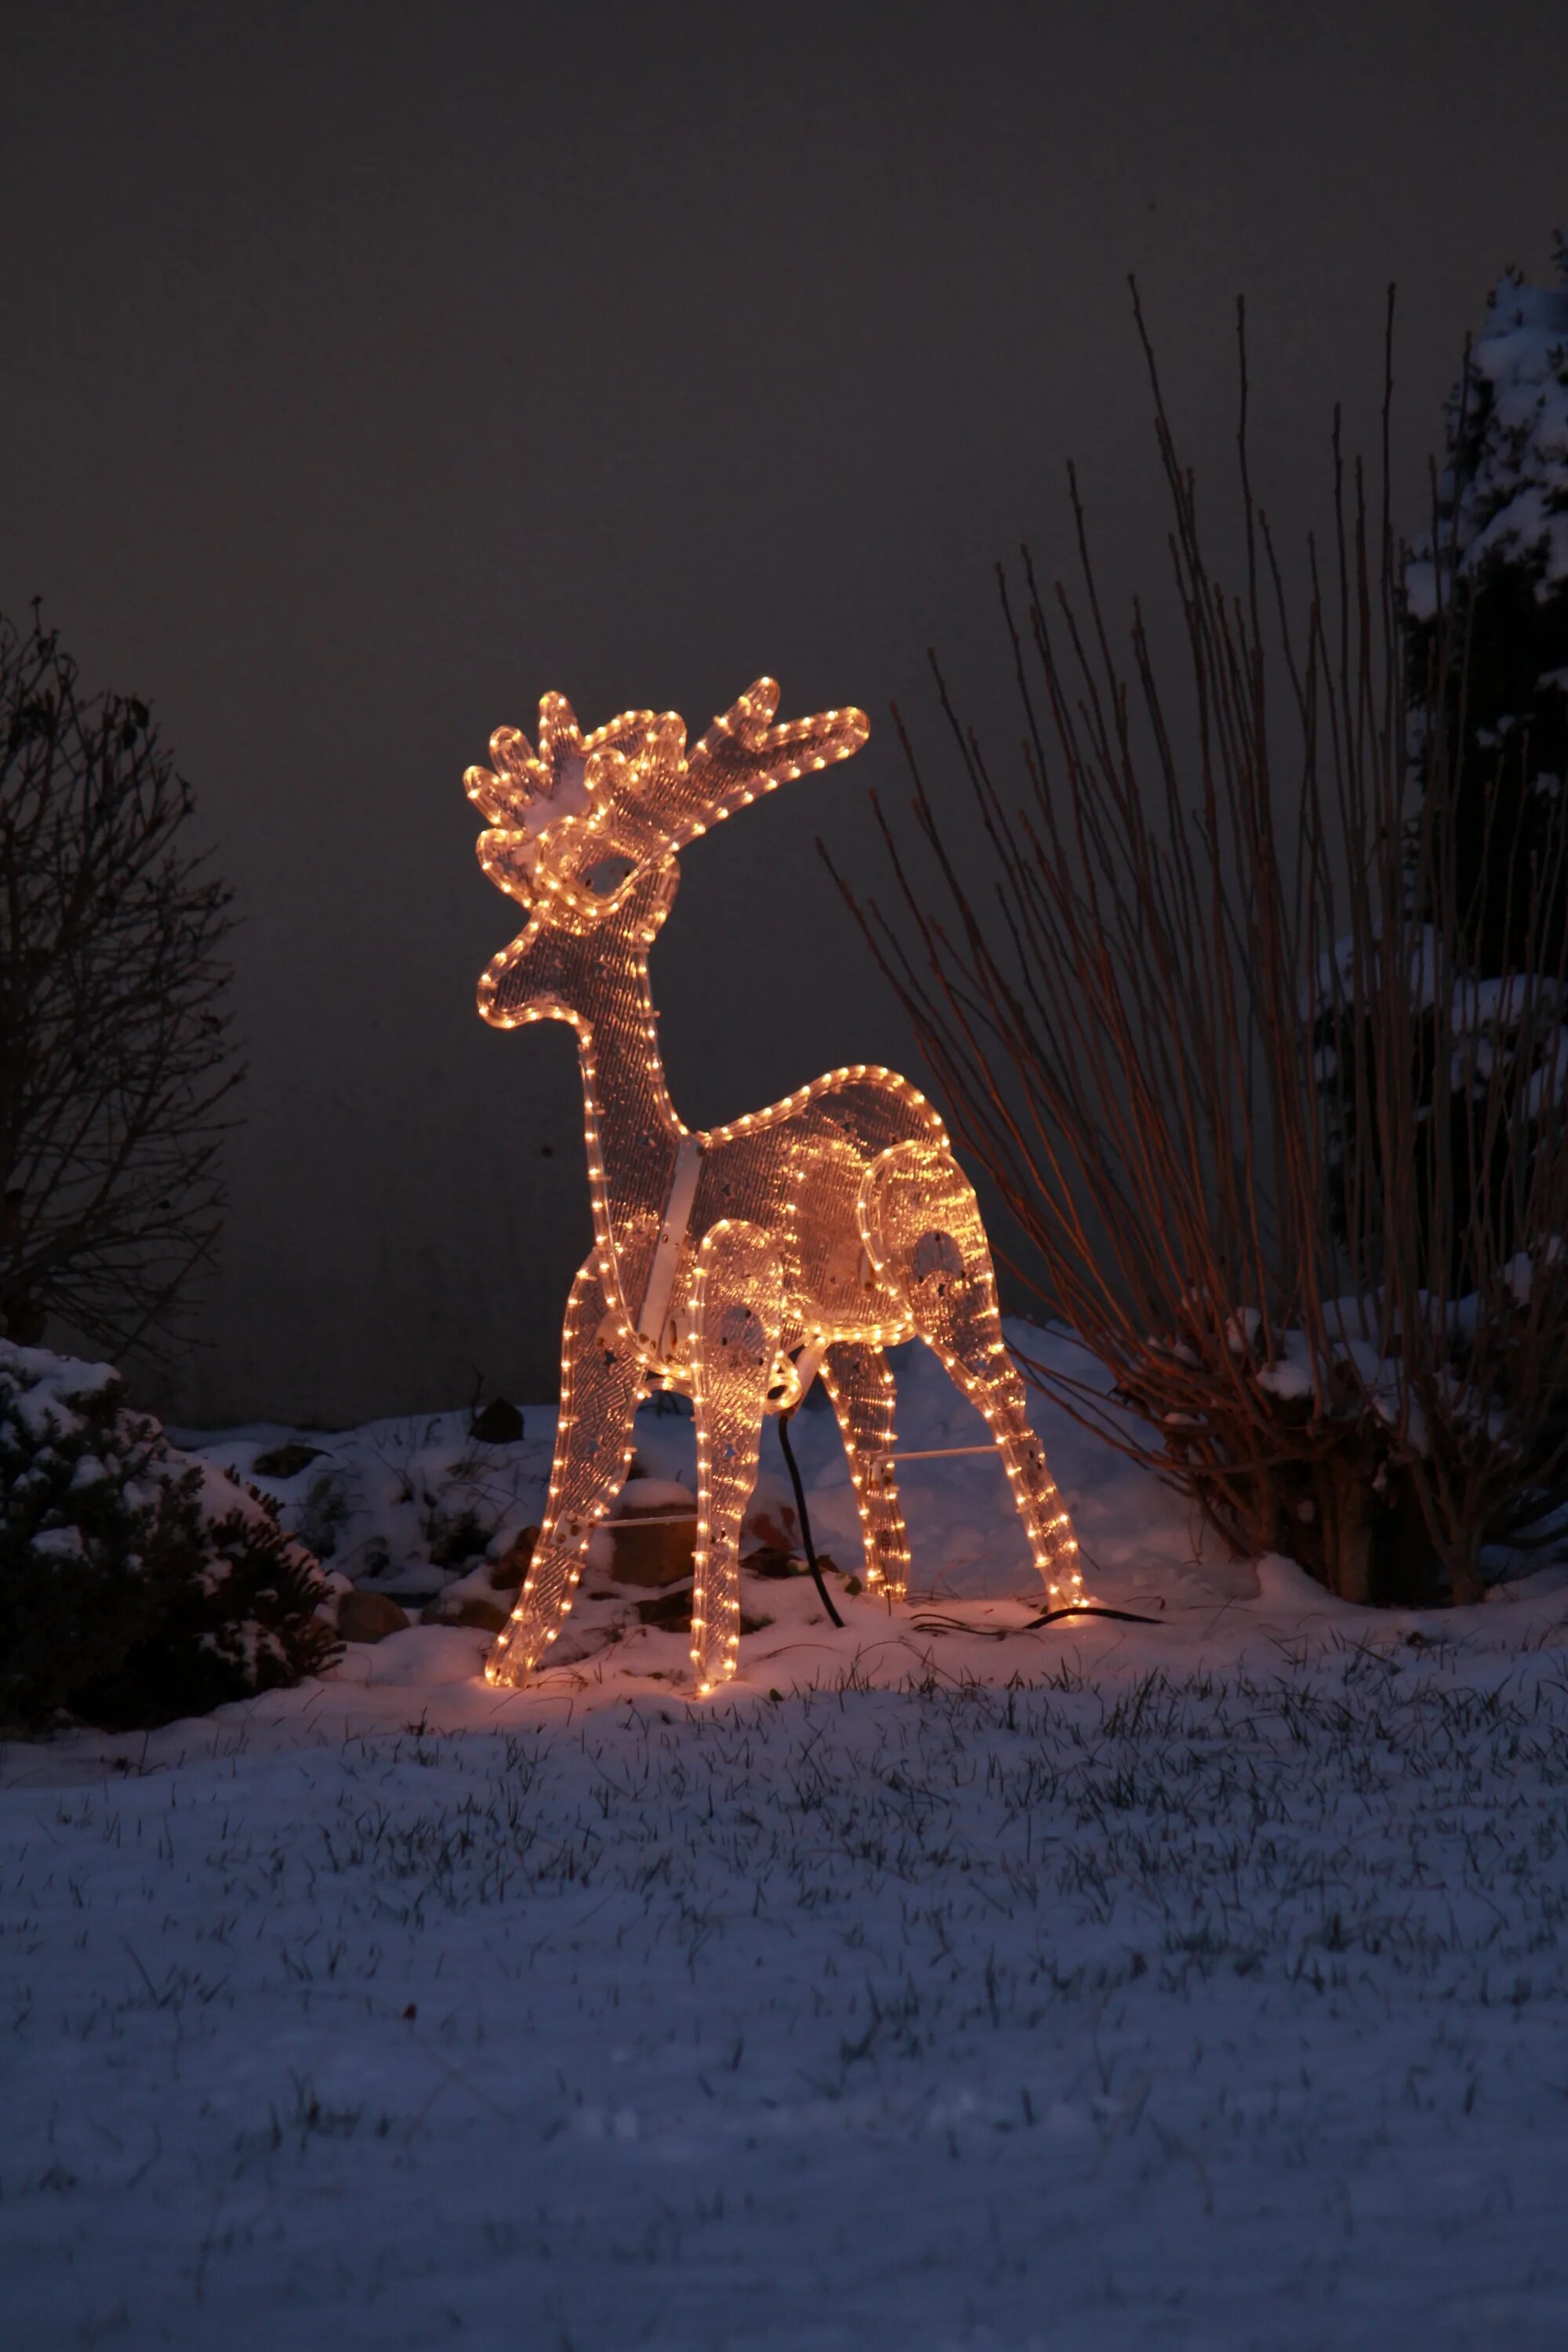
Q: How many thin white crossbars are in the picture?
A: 2